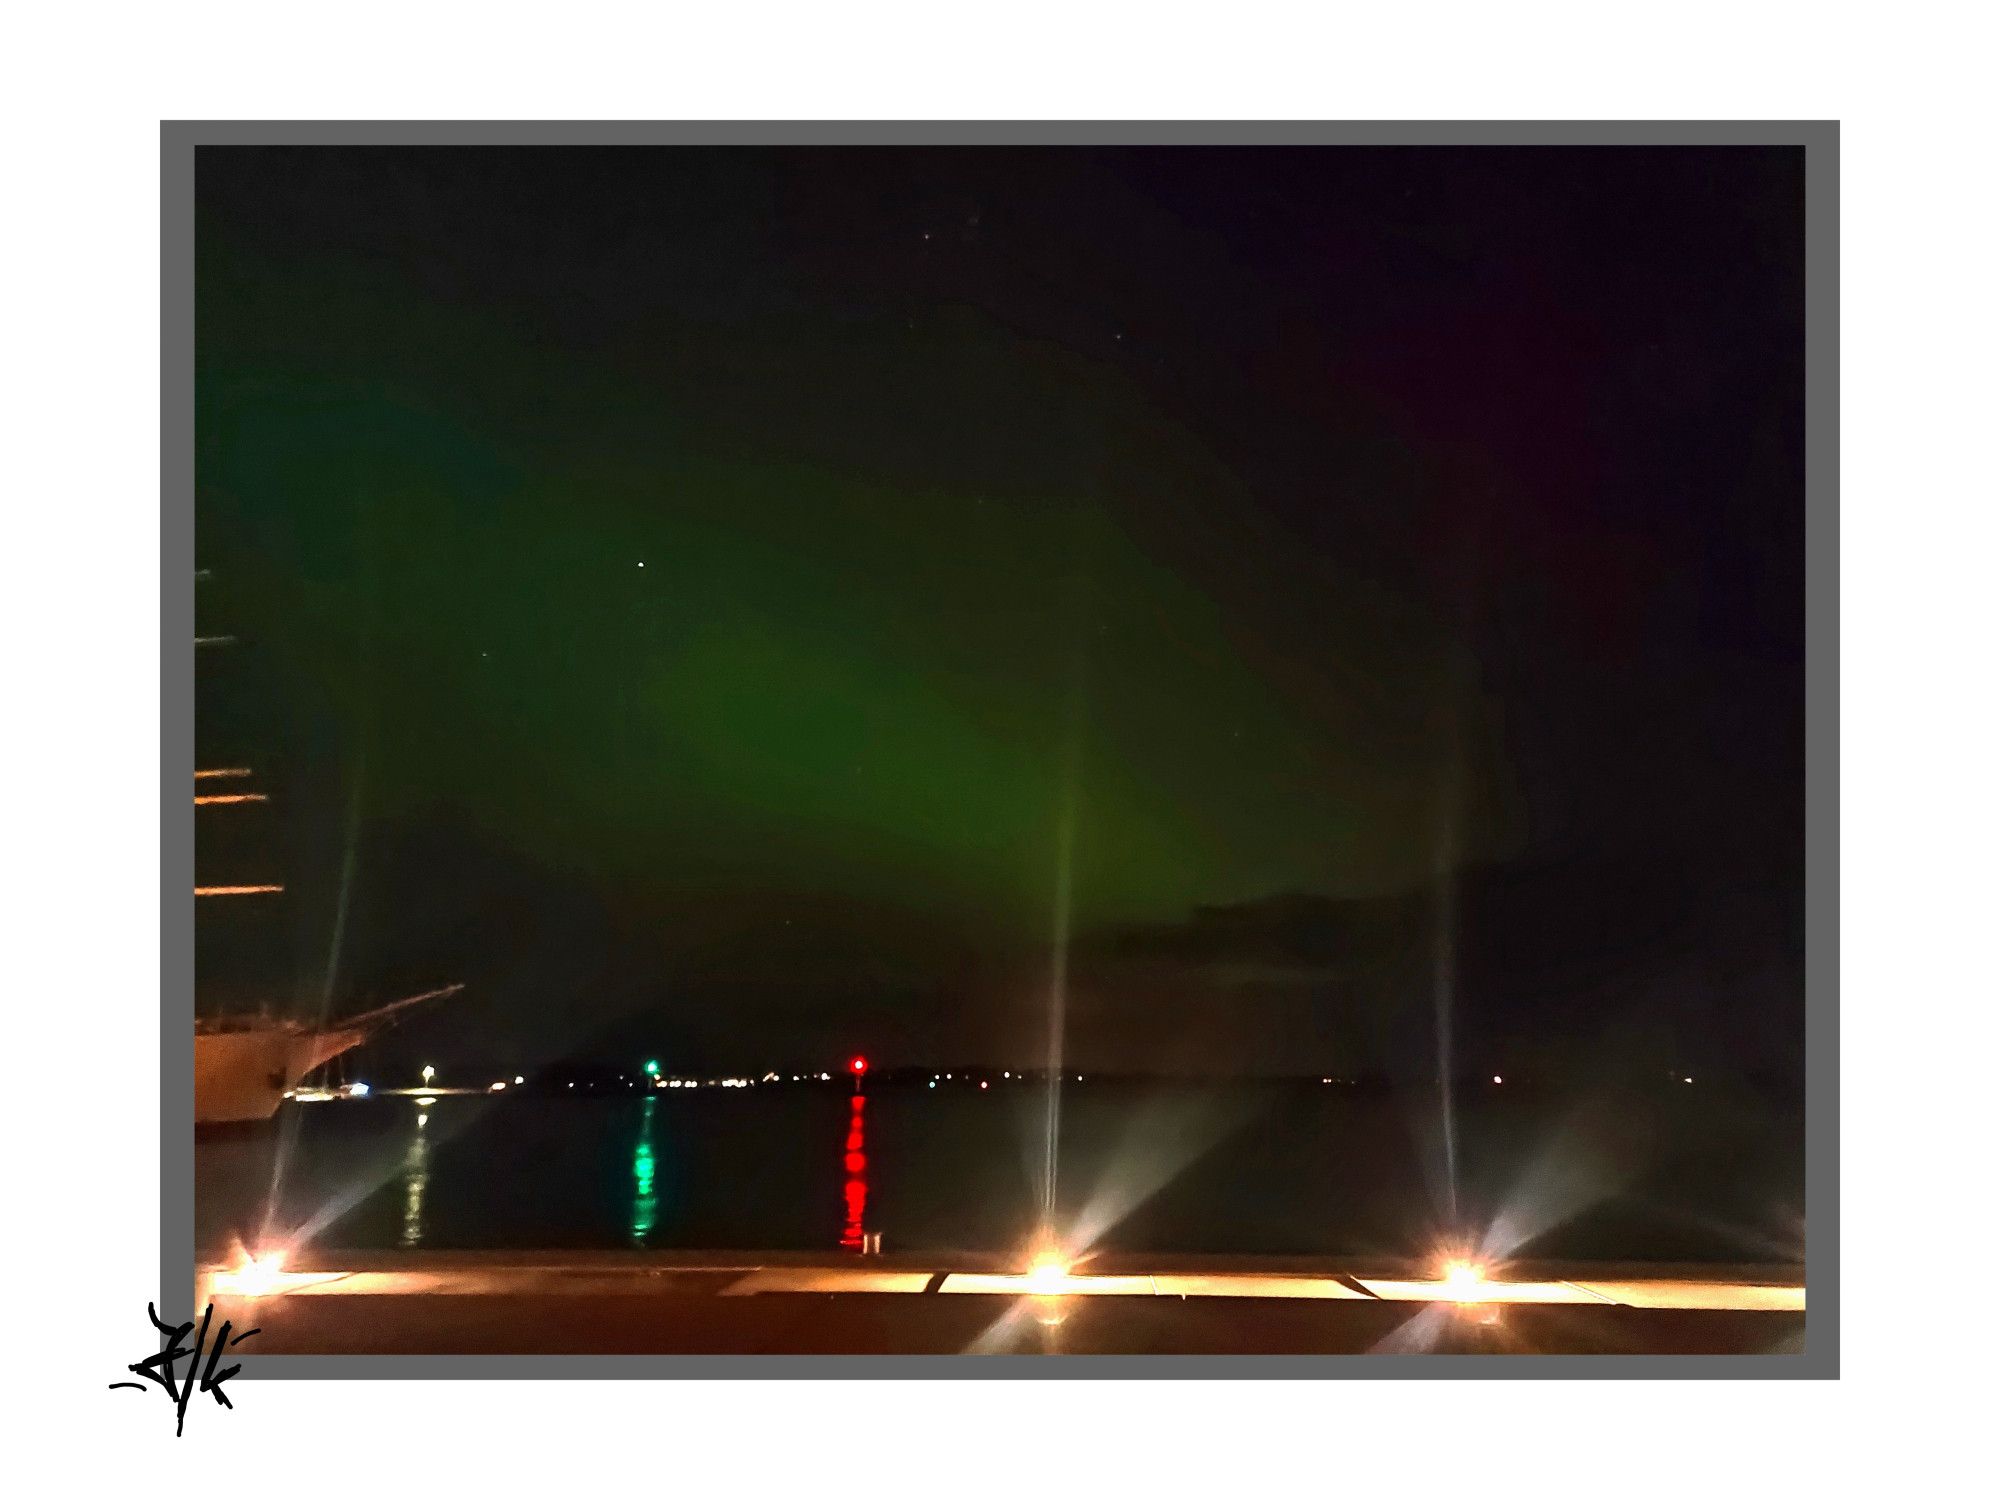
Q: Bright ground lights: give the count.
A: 3